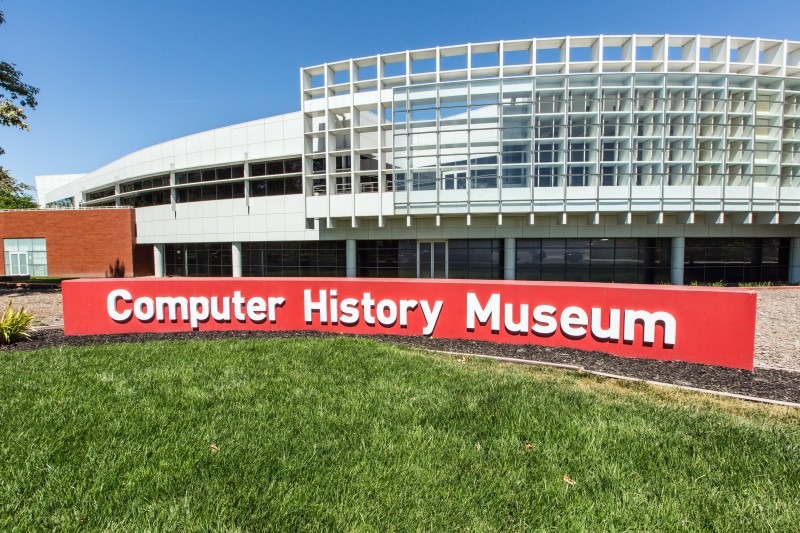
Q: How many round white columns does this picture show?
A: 6